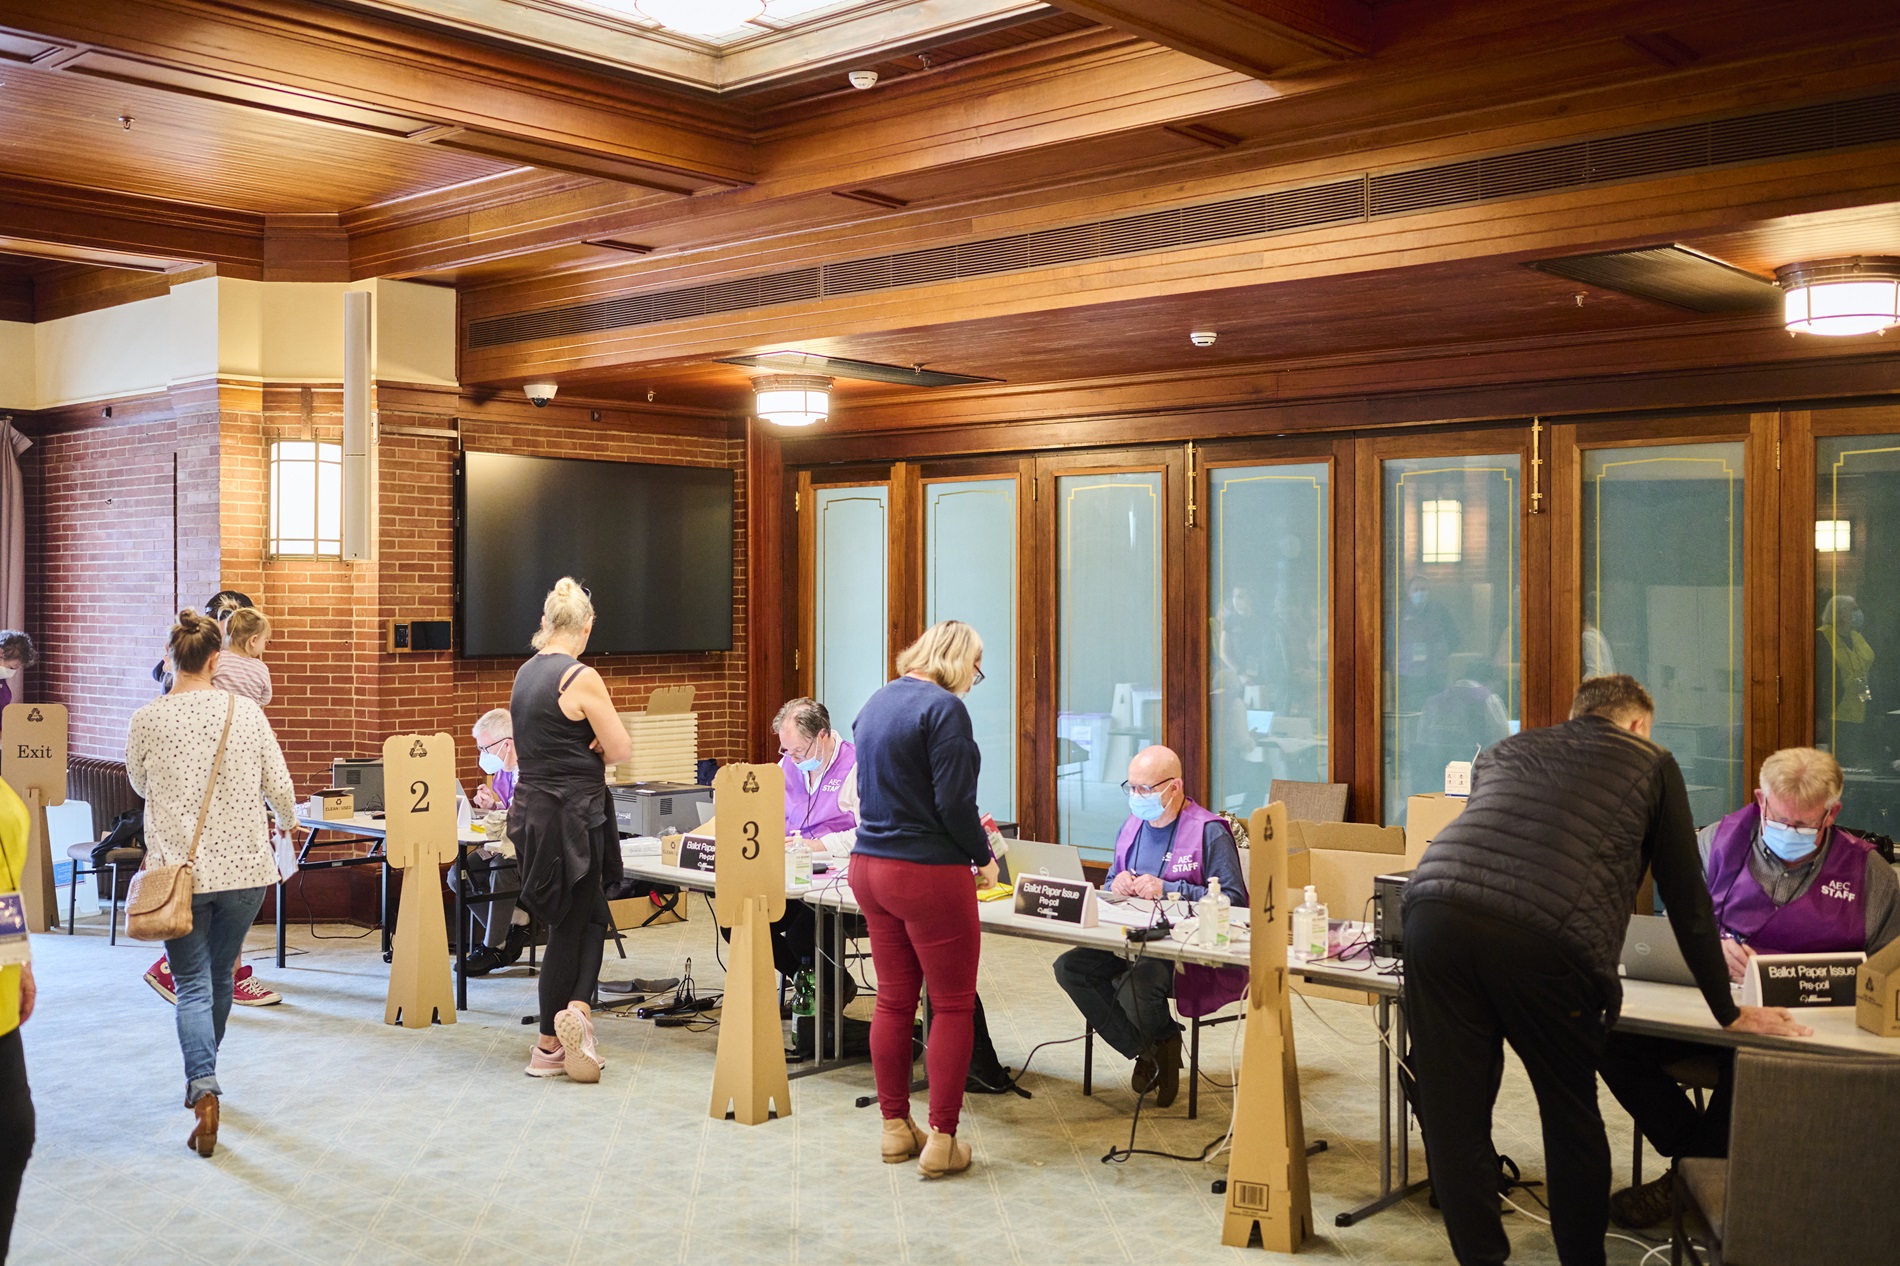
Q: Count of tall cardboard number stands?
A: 3